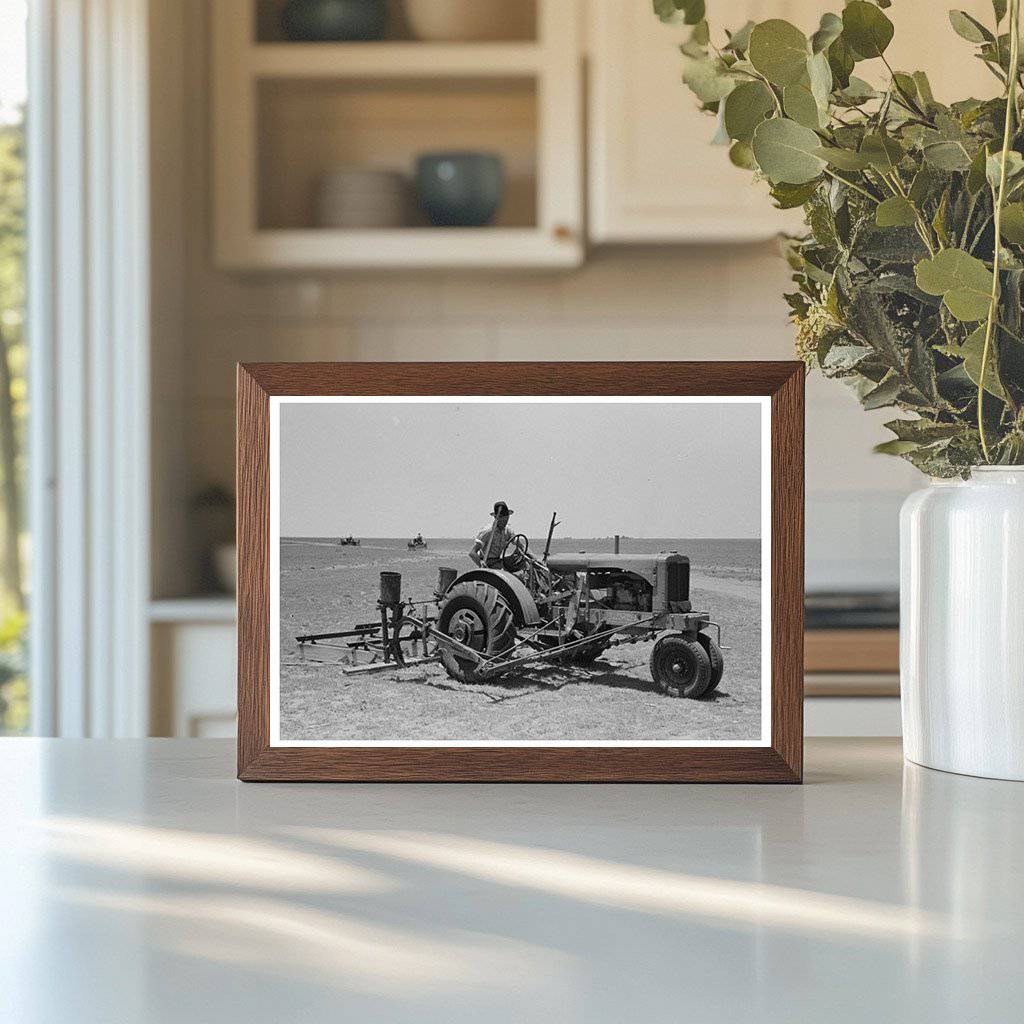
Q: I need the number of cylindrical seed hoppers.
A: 2